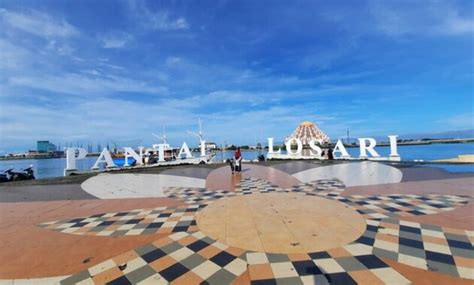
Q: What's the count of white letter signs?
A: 12